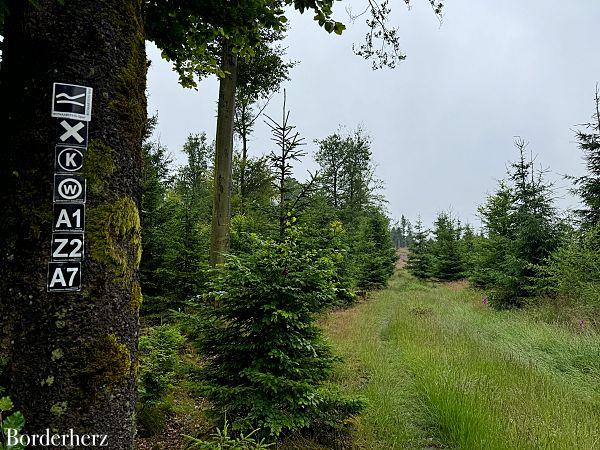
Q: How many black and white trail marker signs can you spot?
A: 7